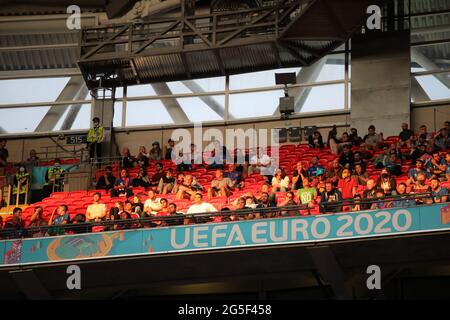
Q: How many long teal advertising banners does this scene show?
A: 1